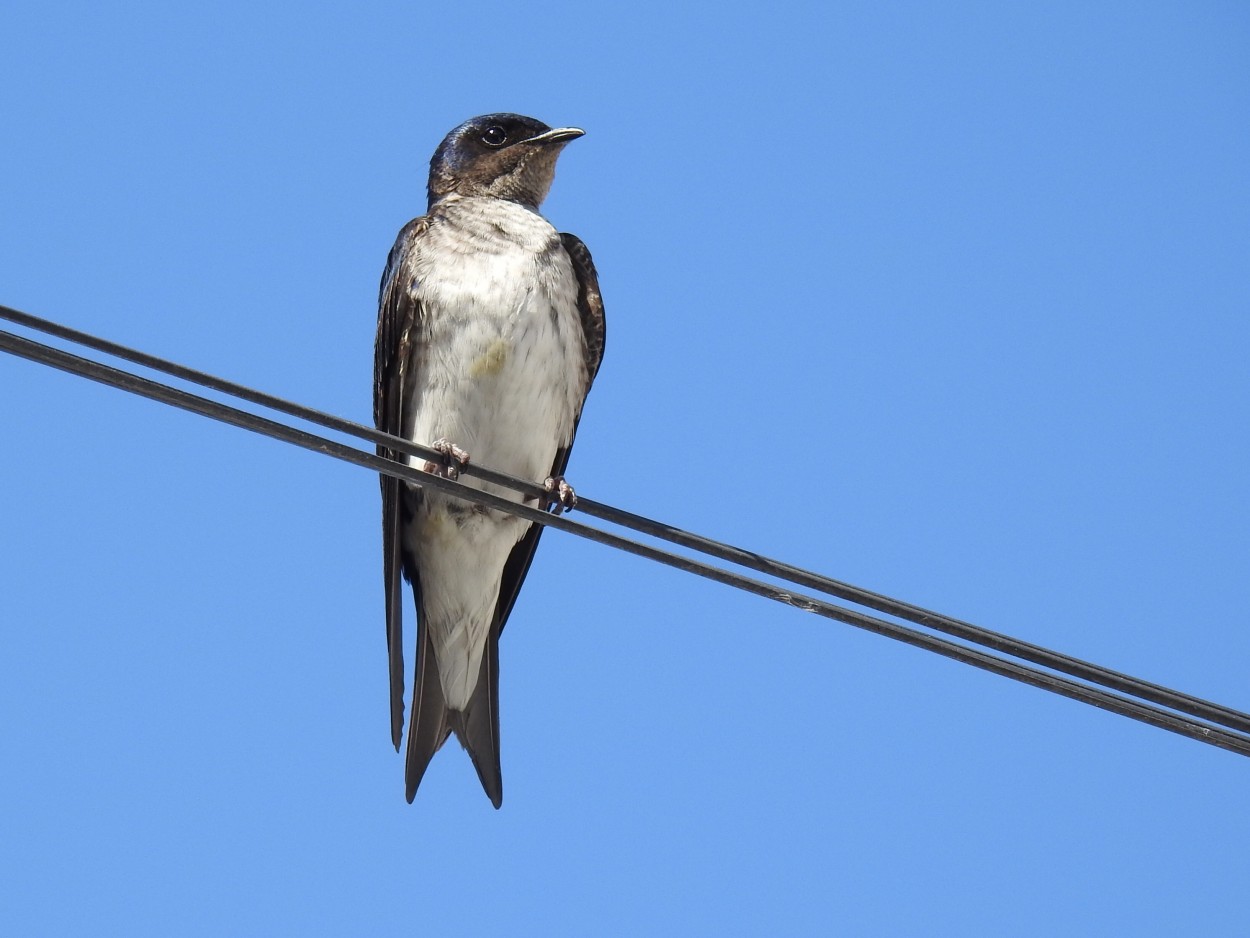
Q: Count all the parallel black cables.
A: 2